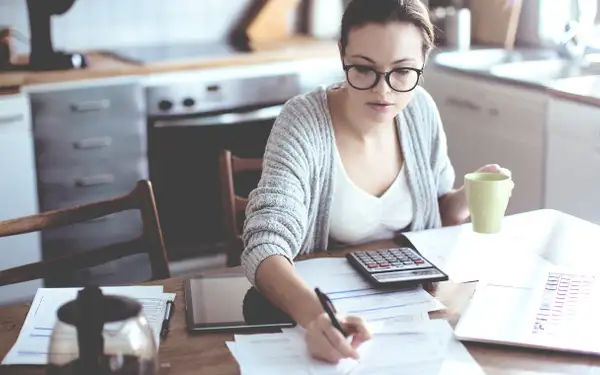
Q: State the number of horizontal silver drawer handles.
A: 3